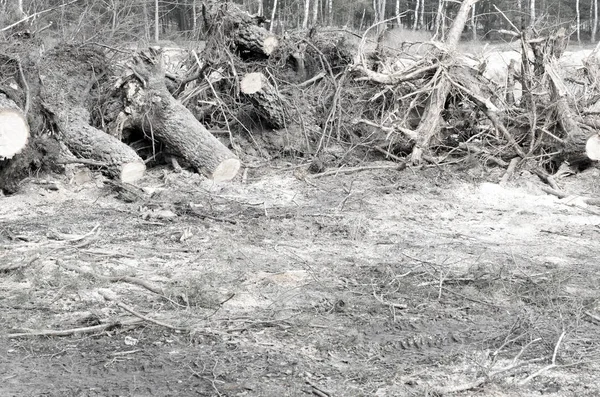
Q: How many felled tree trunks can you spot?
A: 6